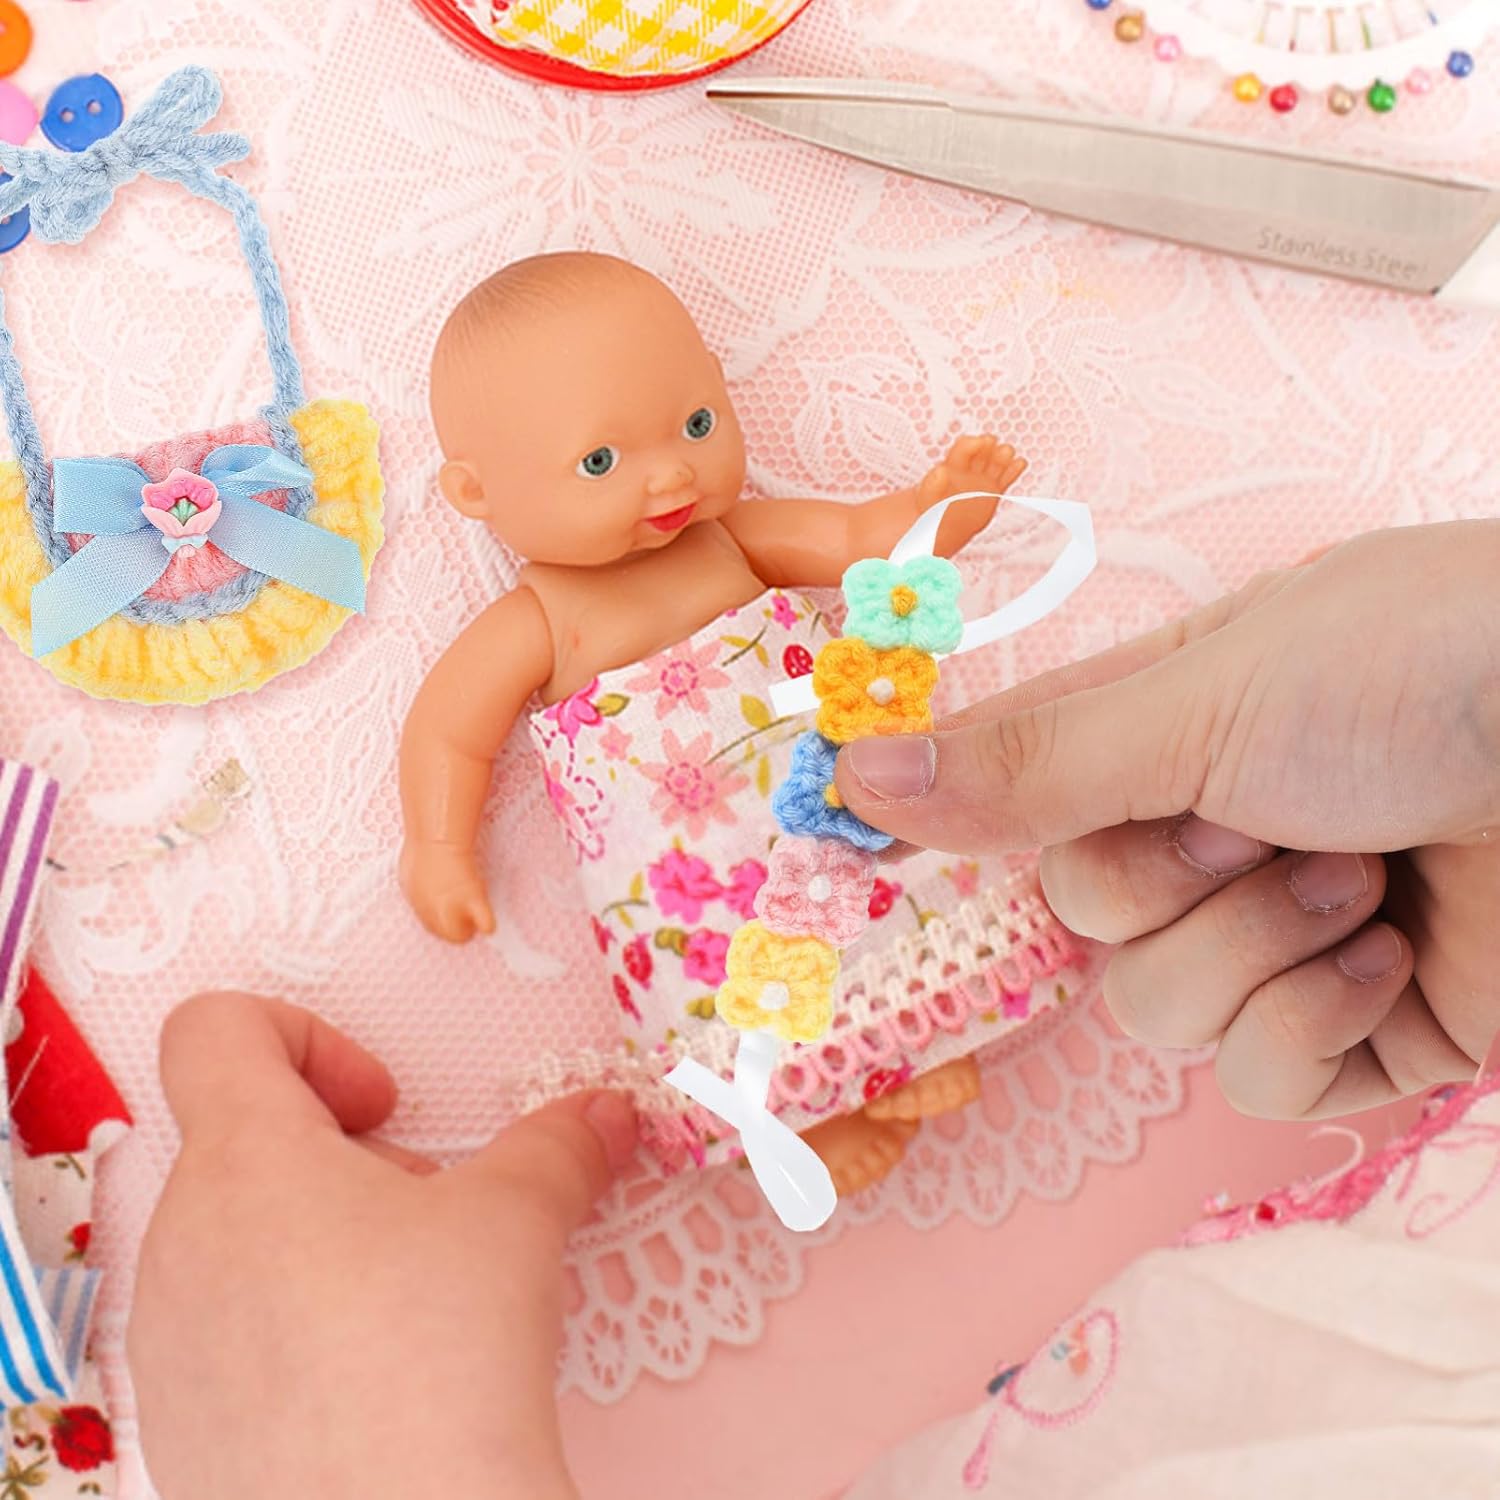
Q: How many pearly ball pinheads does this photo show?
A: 9